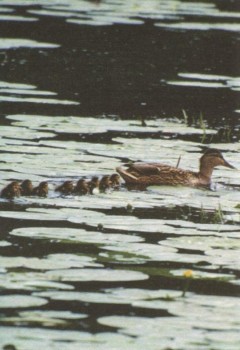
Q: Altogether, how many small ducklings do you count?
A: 8